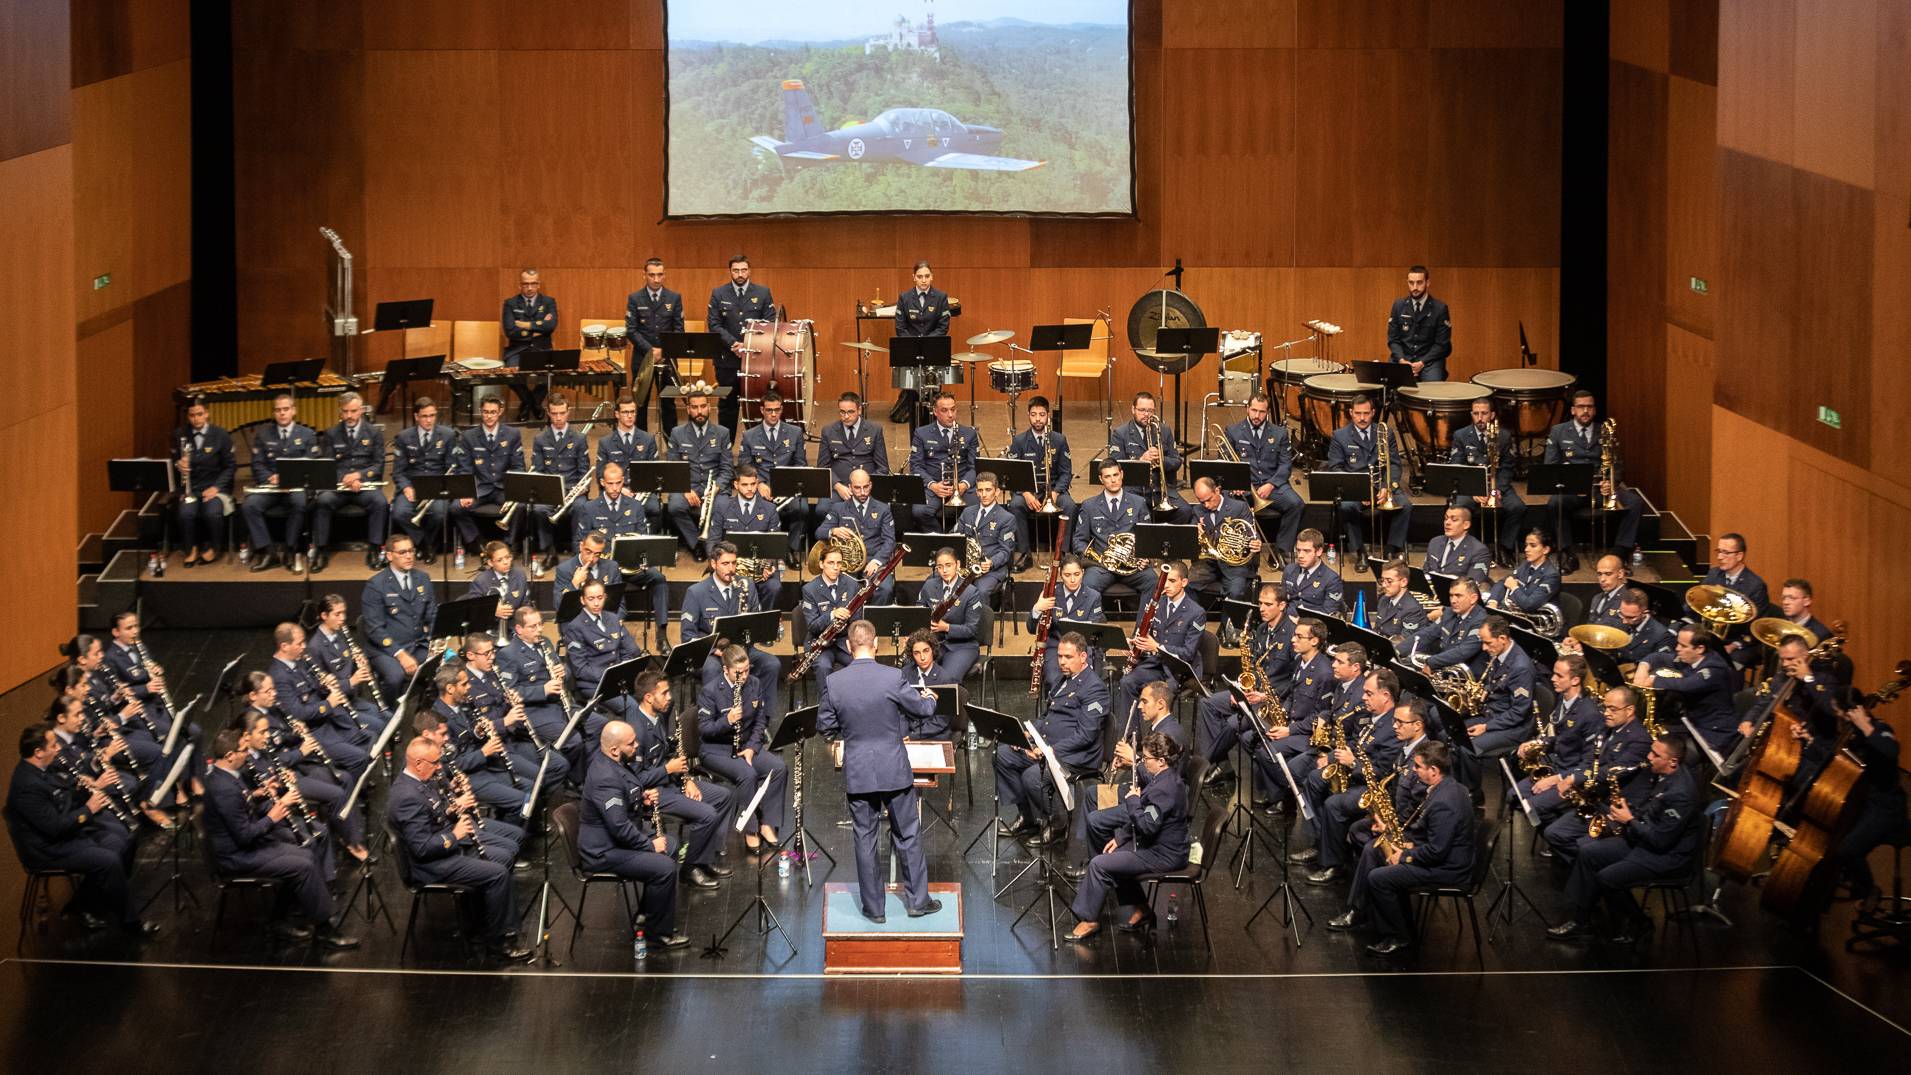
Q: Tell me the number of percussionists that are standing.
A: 5